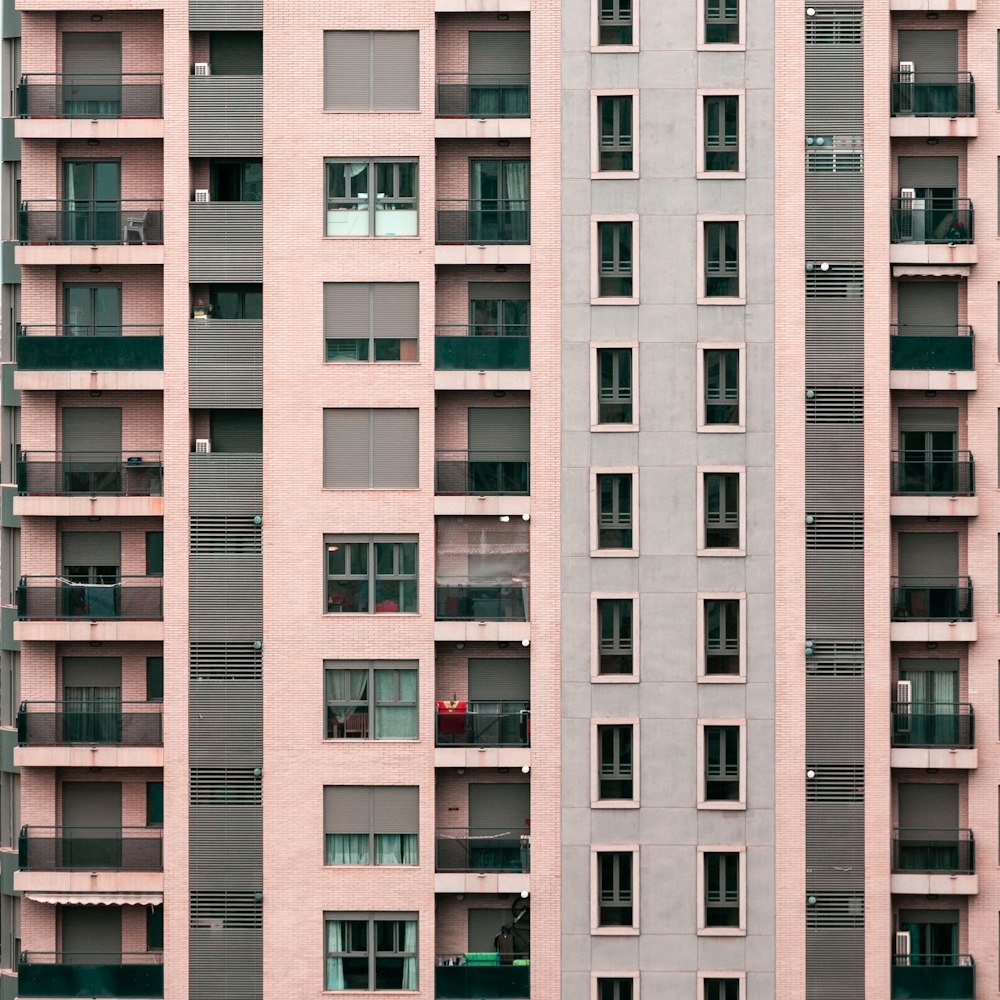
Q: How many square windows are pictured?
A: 8